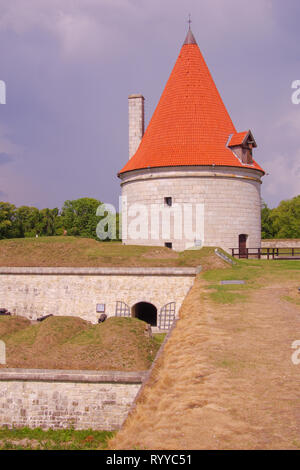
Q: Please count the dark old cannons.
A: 3